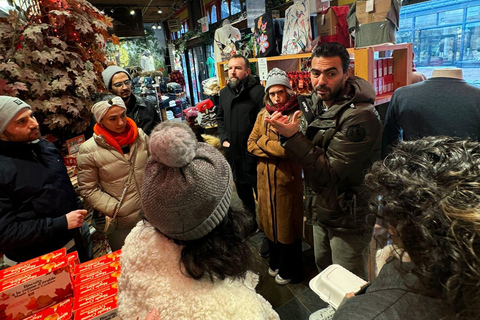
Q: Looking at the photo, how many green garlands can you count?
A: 1